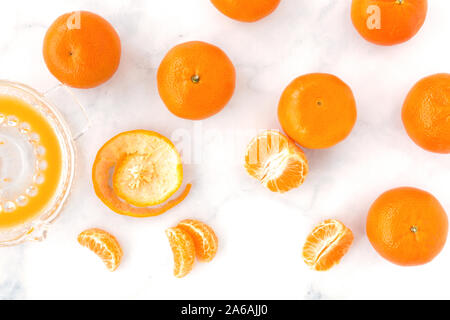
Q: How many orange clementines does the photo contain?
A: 7